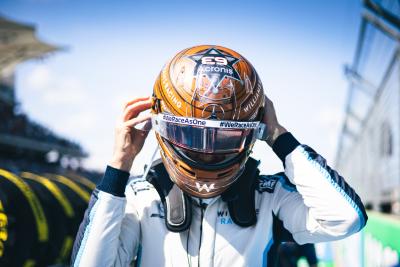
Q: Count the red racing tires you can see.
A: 0